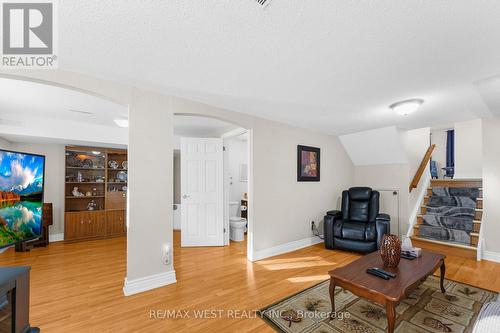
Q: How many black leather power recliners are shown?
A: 1